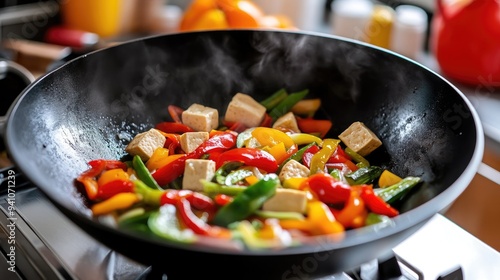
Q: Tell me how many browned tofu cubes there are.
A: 9